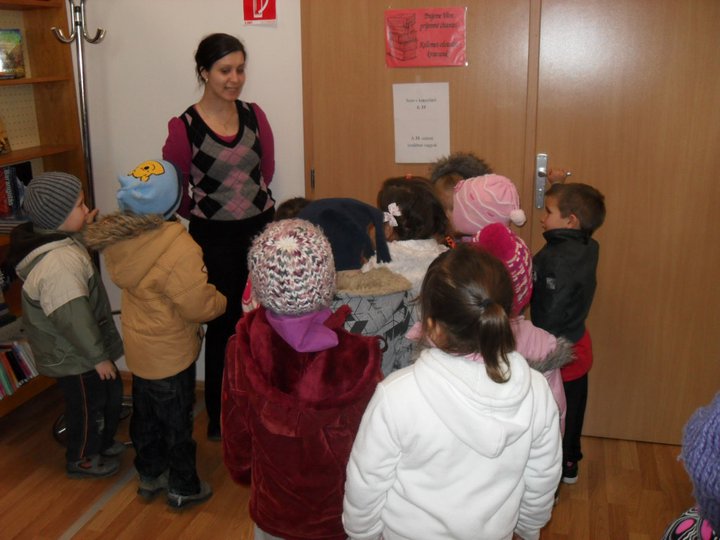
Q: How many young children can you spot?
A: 12